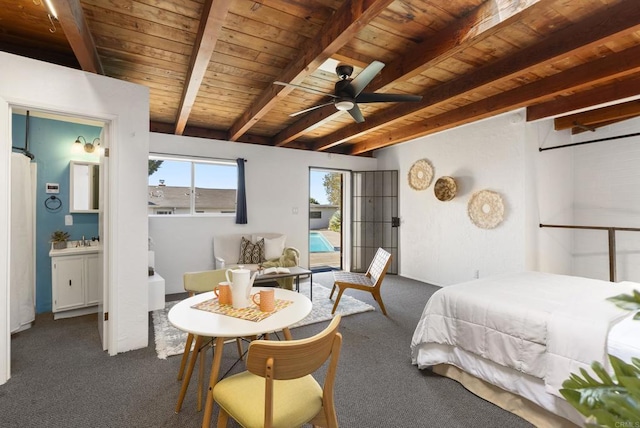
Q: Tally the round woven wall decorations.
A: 3